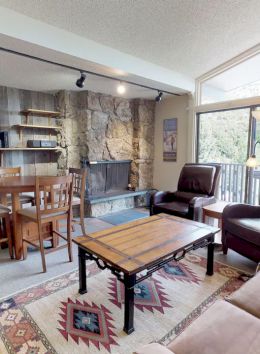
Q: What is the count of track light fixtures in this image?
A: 3